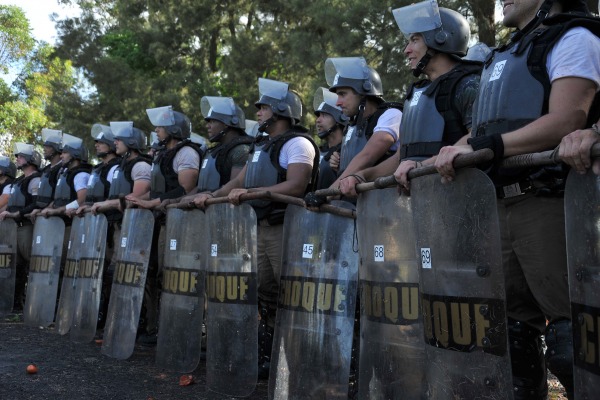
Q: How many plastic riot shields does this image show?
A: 11